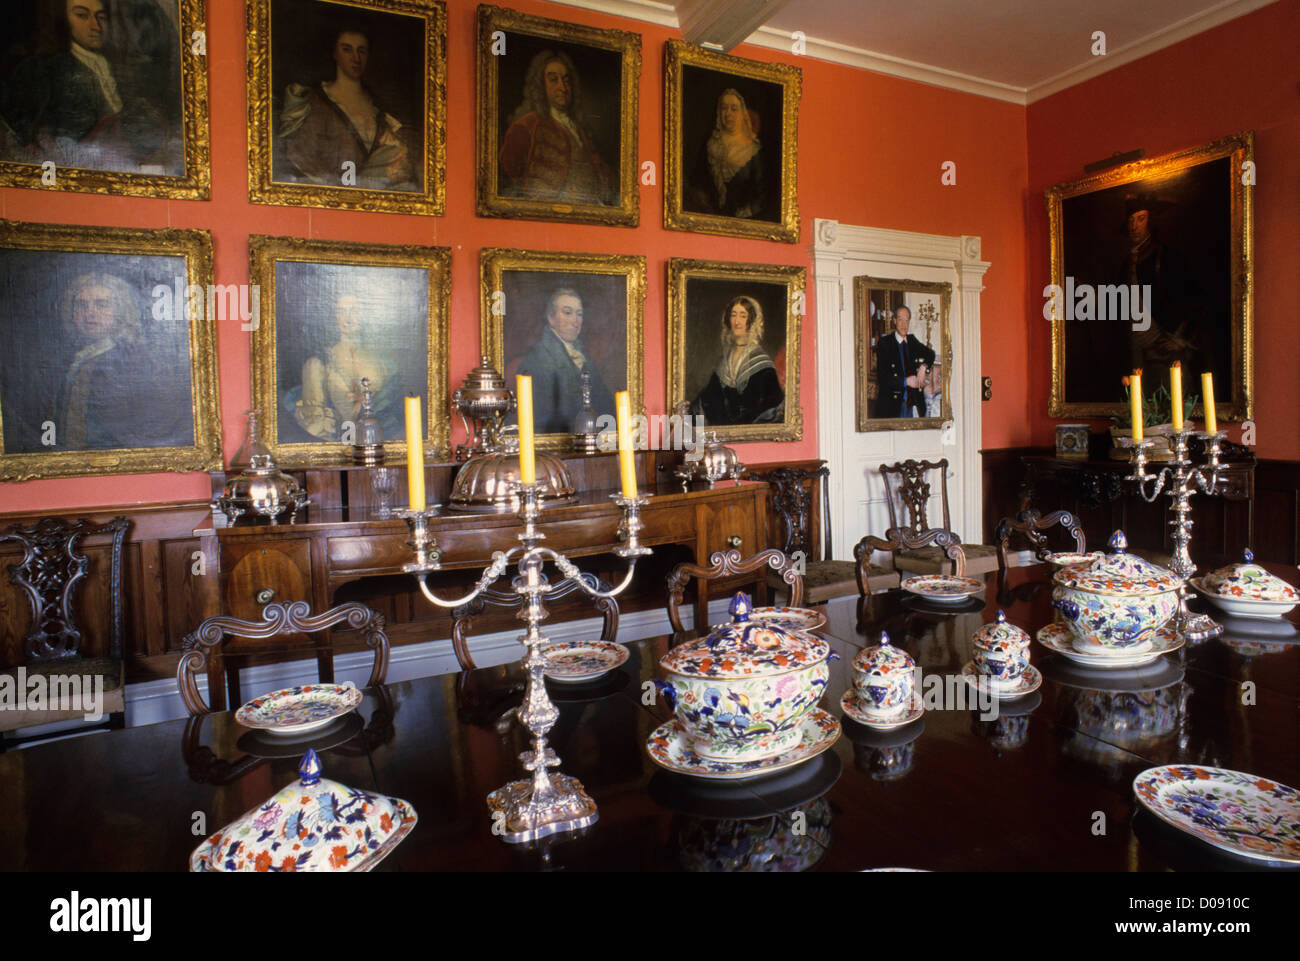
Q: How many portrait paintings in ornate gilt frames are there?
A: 10